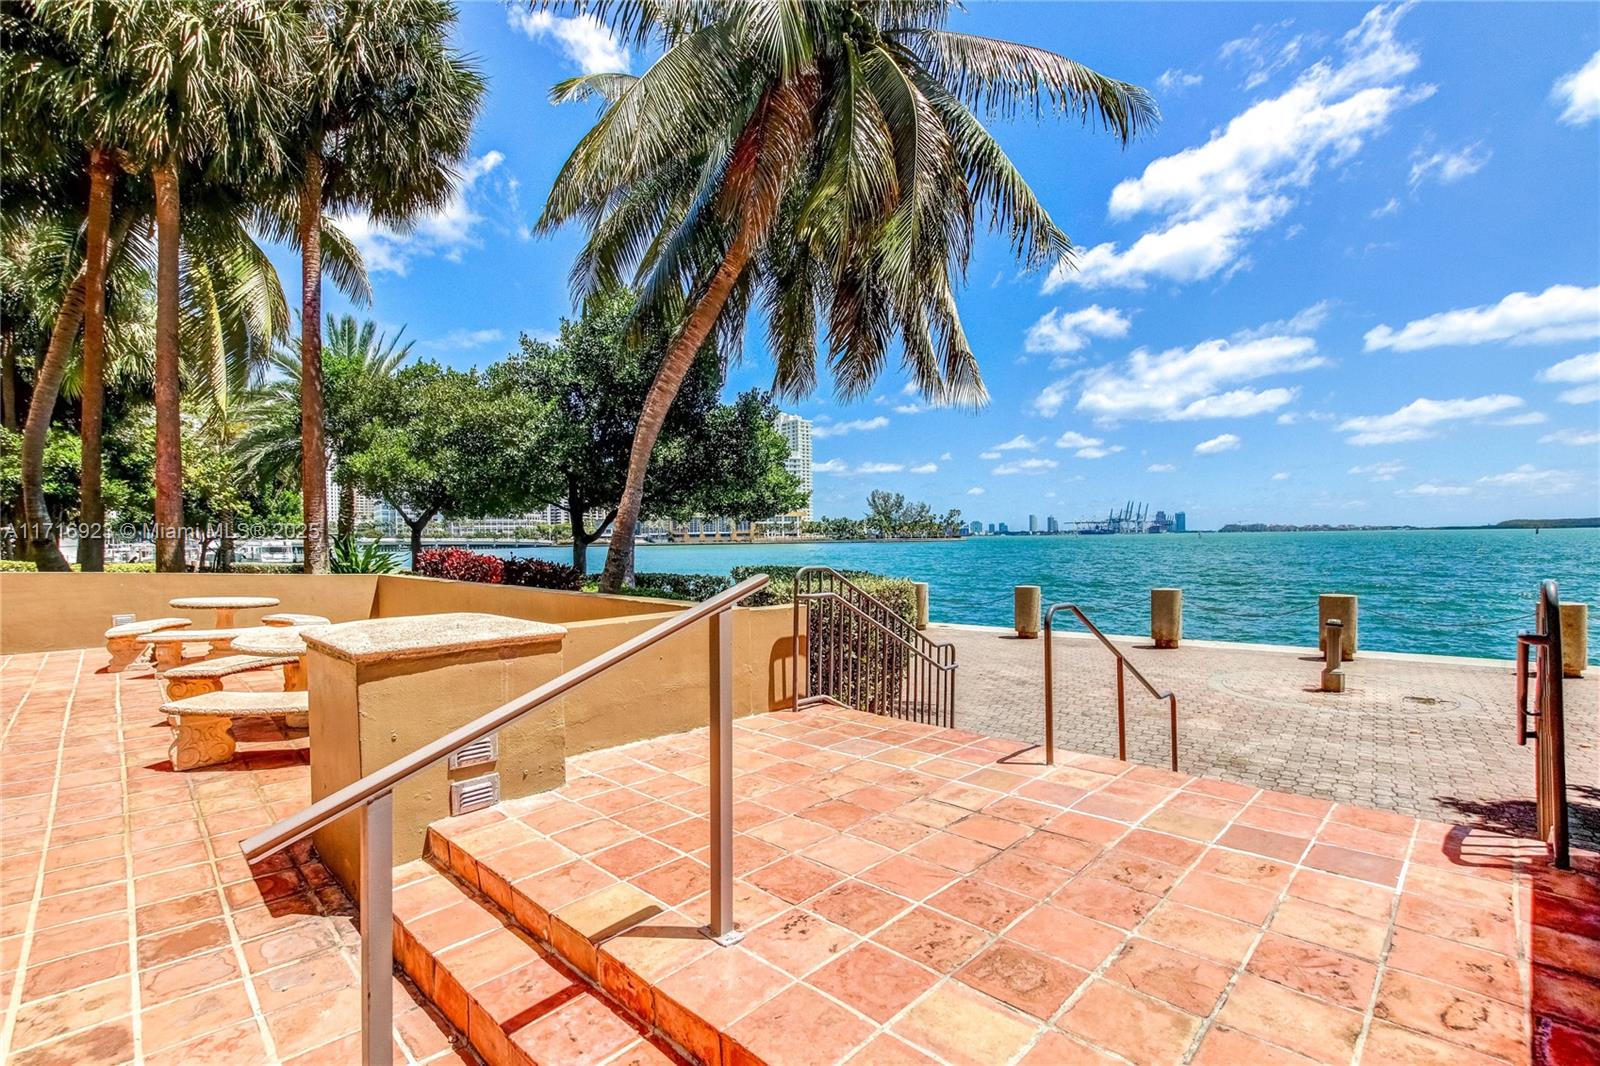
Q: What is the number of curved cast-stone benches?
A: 5